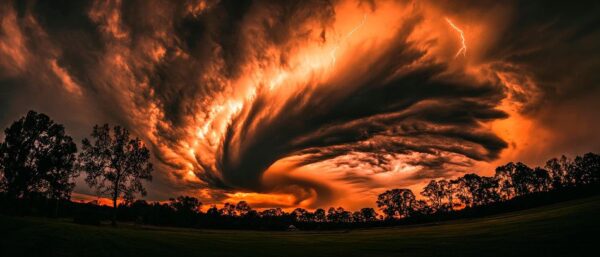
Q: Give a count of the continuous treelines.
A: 1